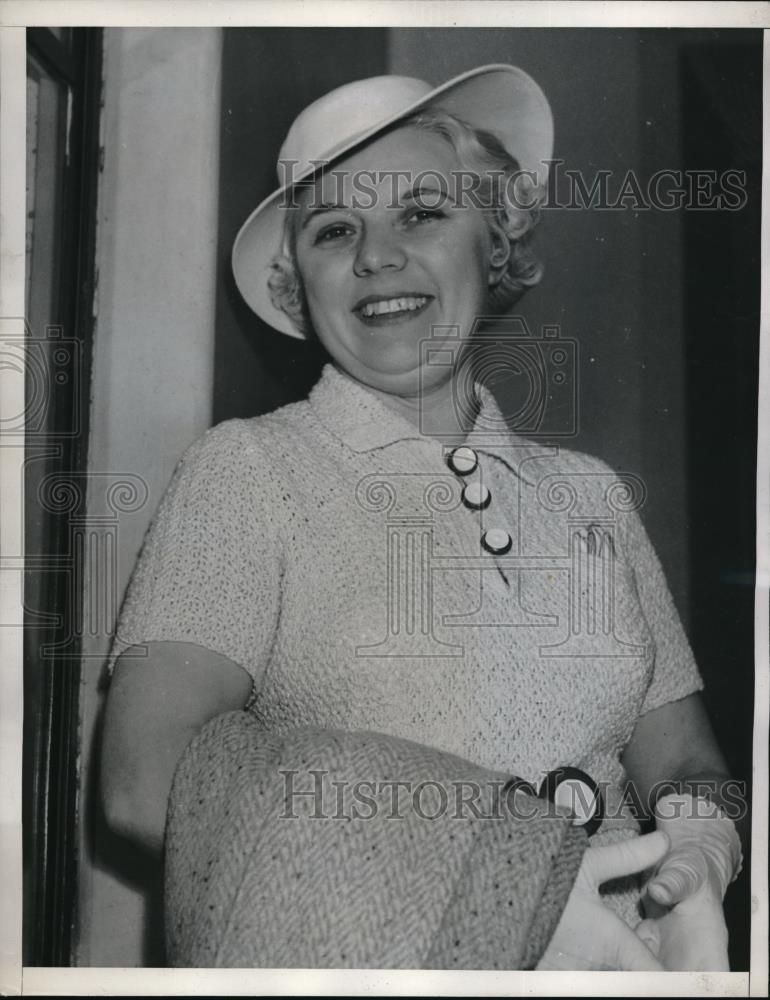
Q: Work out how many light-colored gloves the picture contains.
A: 2